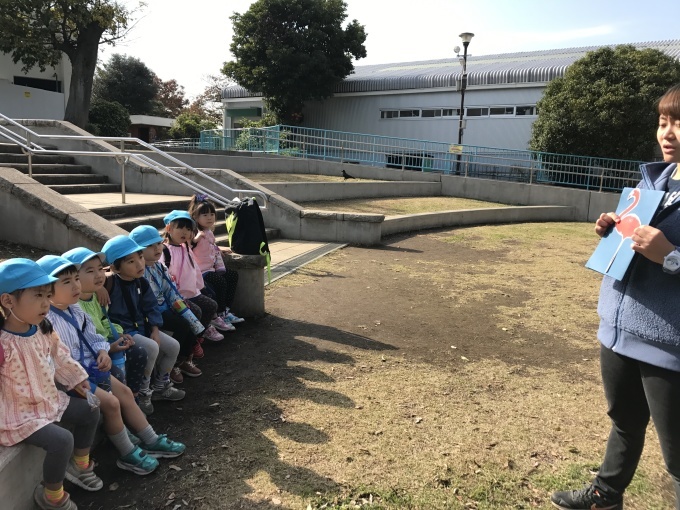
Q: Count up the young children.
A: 7